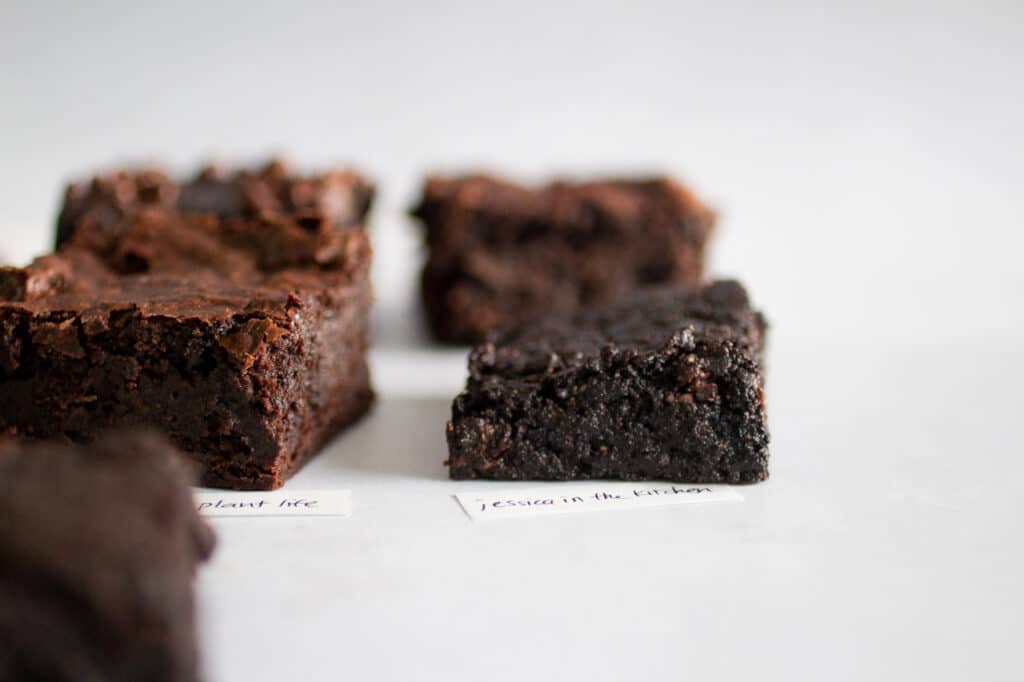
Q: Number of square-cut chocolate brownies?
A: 5